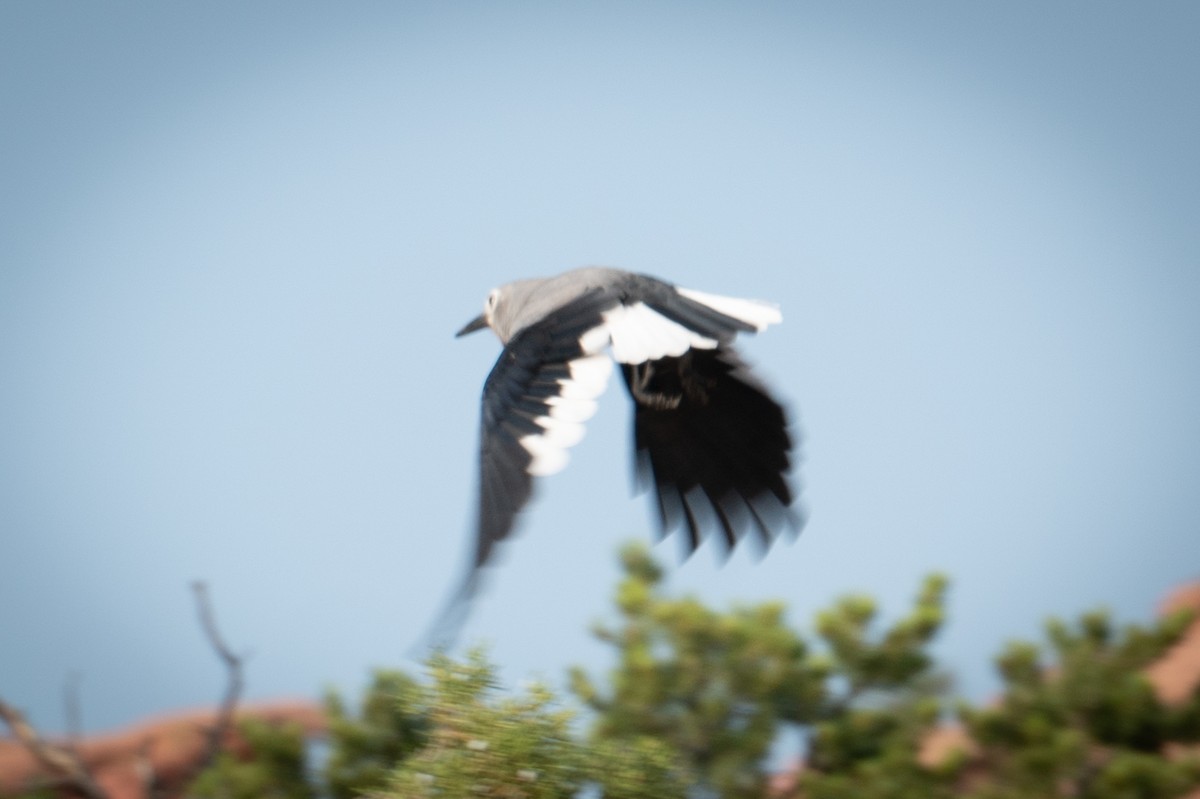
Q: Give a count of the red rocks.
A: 2